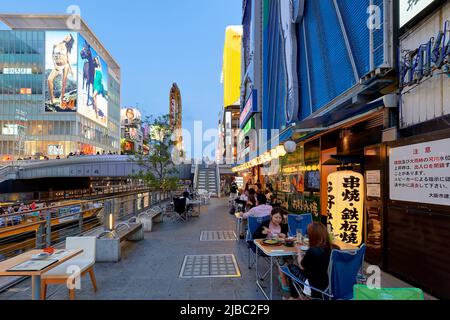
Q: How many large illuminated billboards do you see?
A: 2